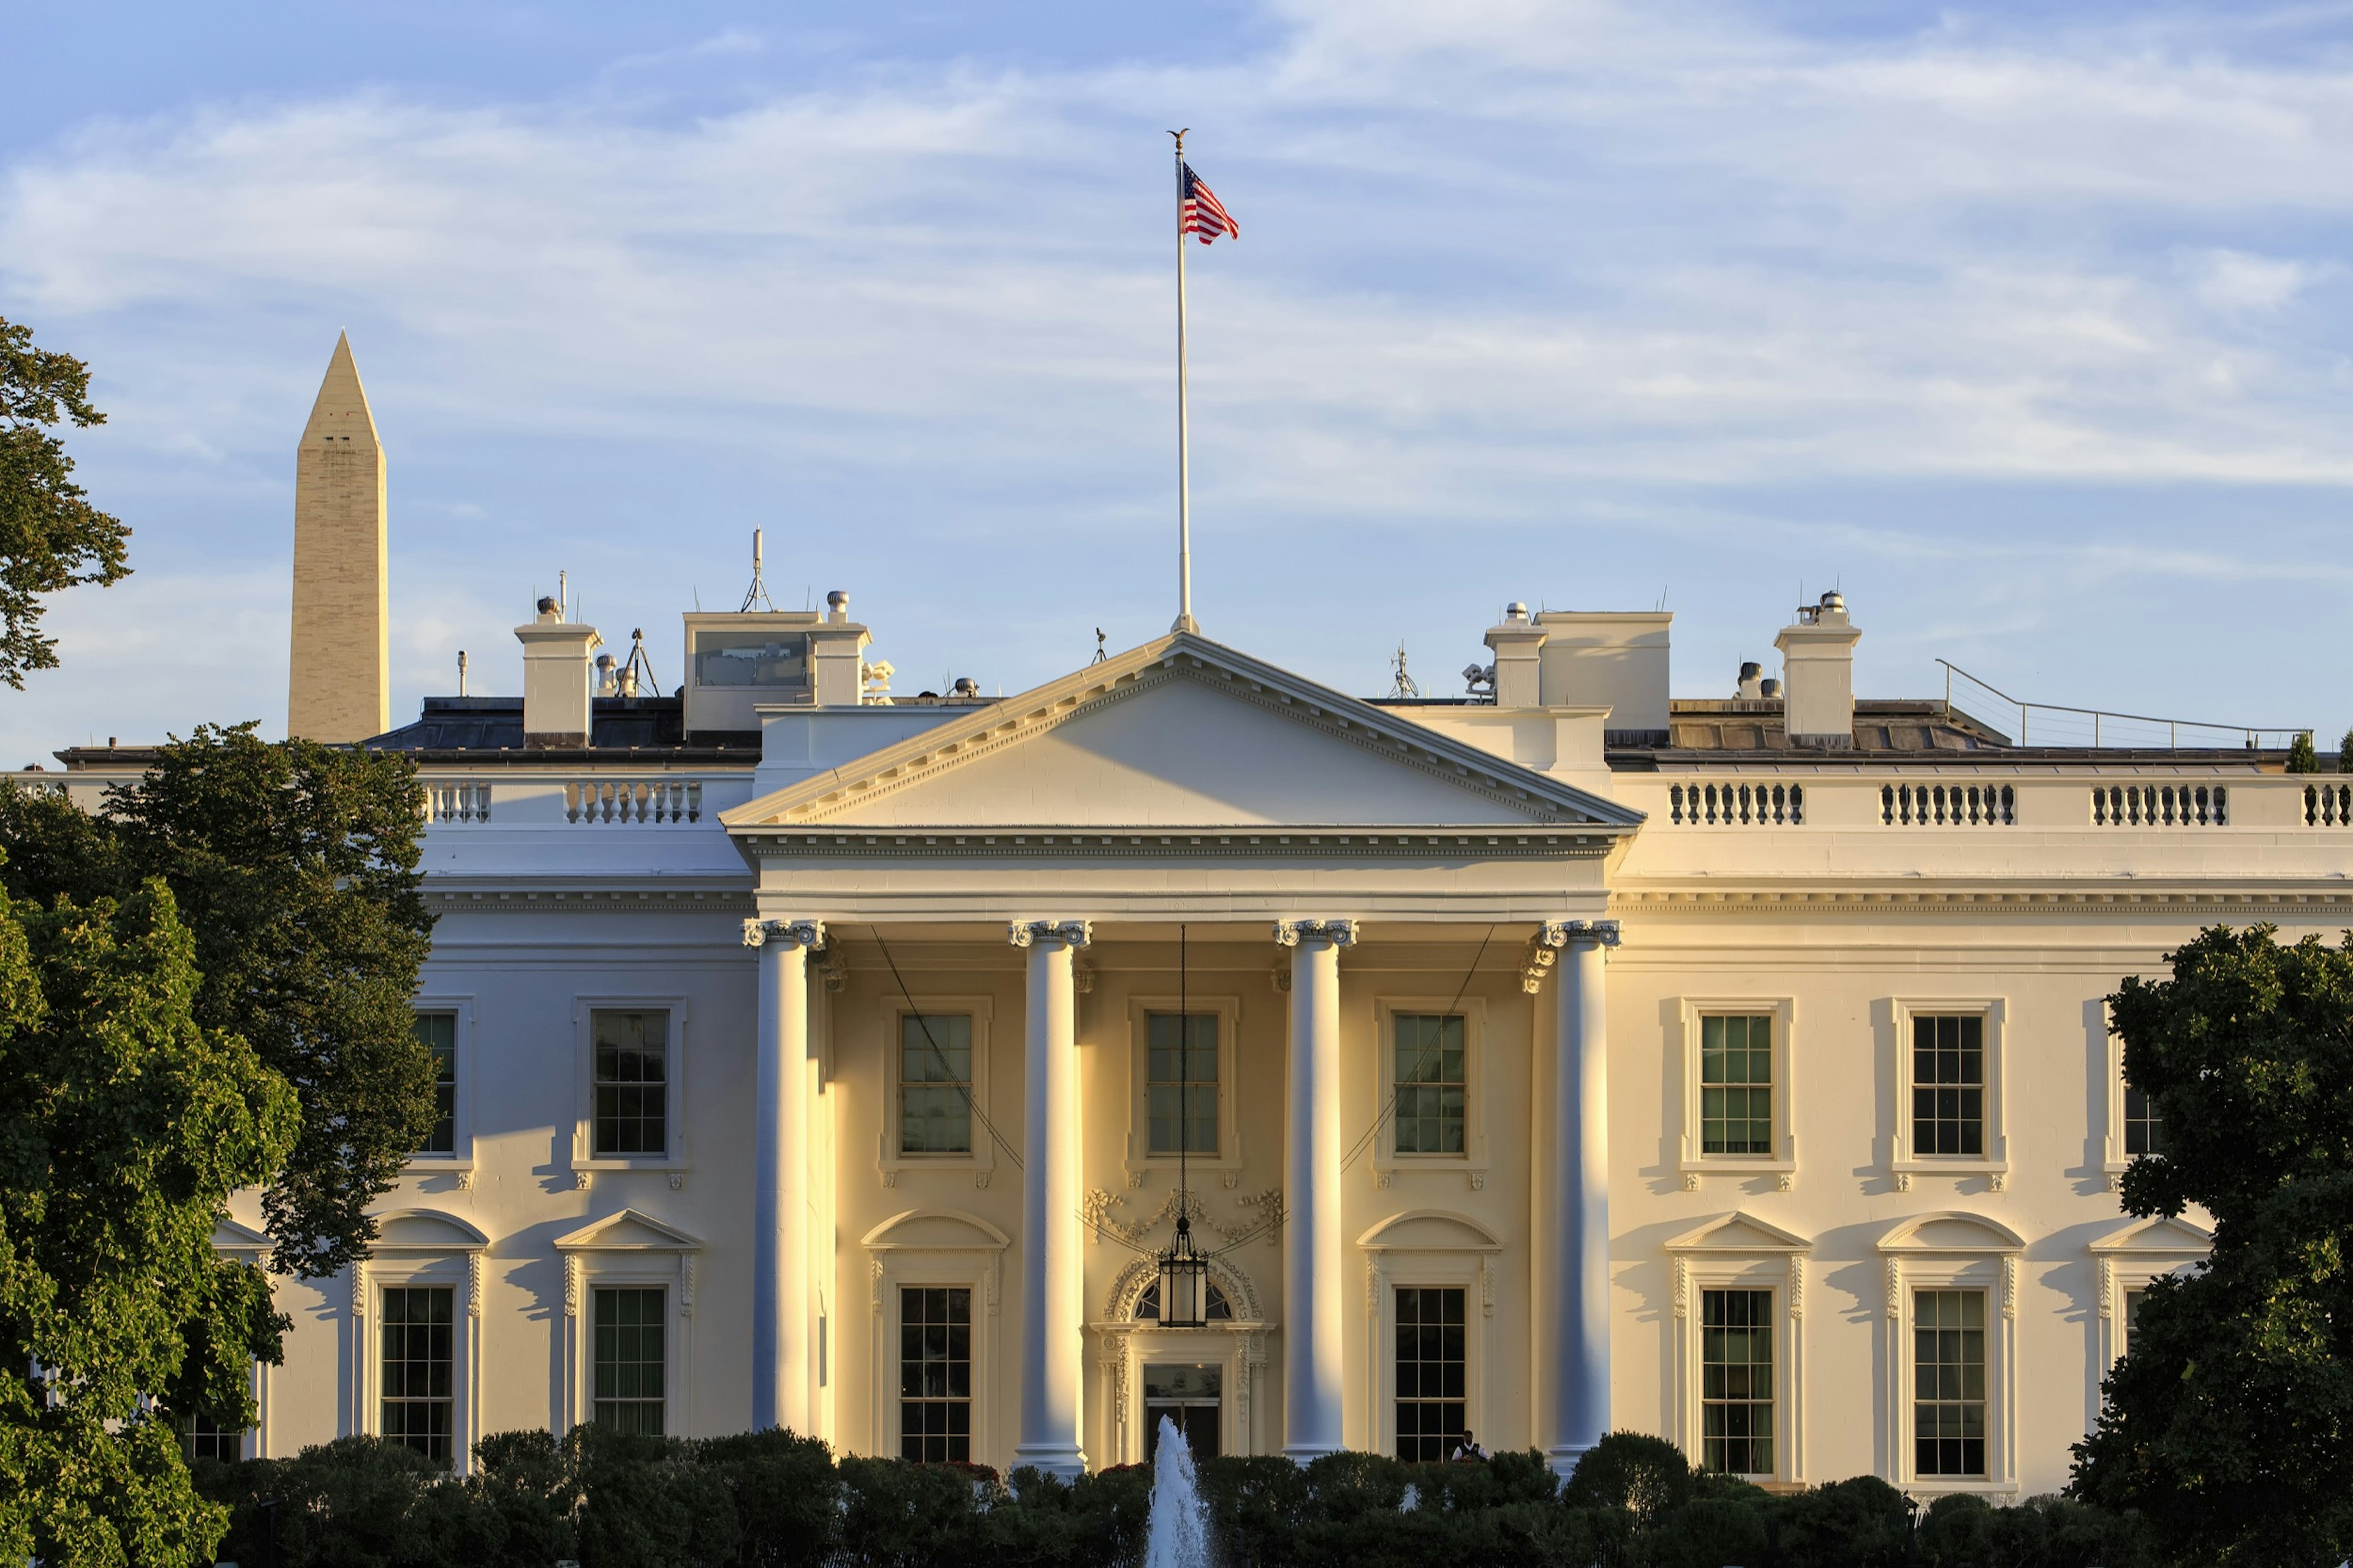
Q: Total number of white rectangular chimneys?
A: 4